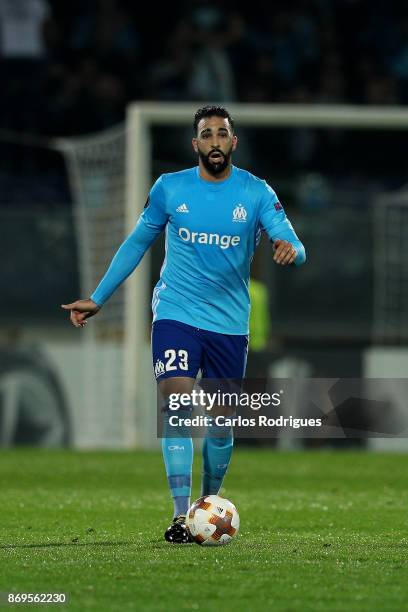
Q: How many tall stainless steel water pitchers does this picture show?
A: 0